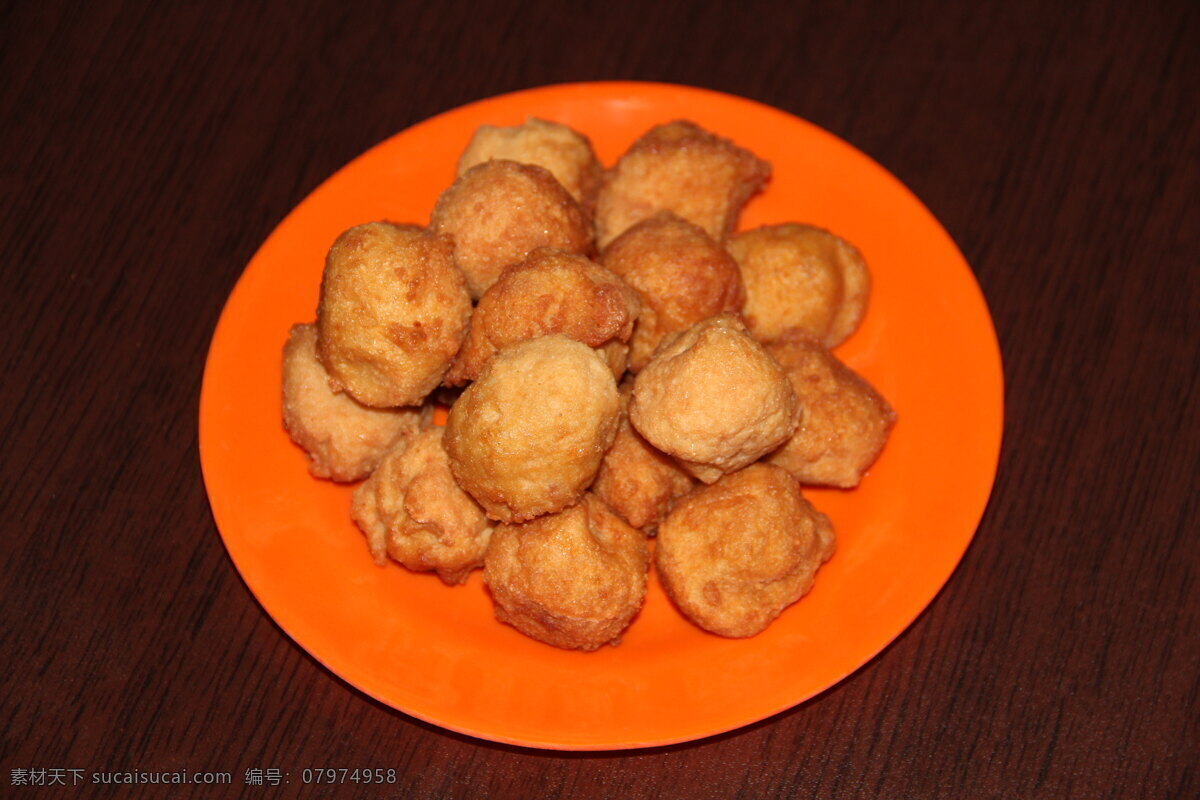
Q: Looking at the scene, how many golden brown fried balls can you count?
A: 15